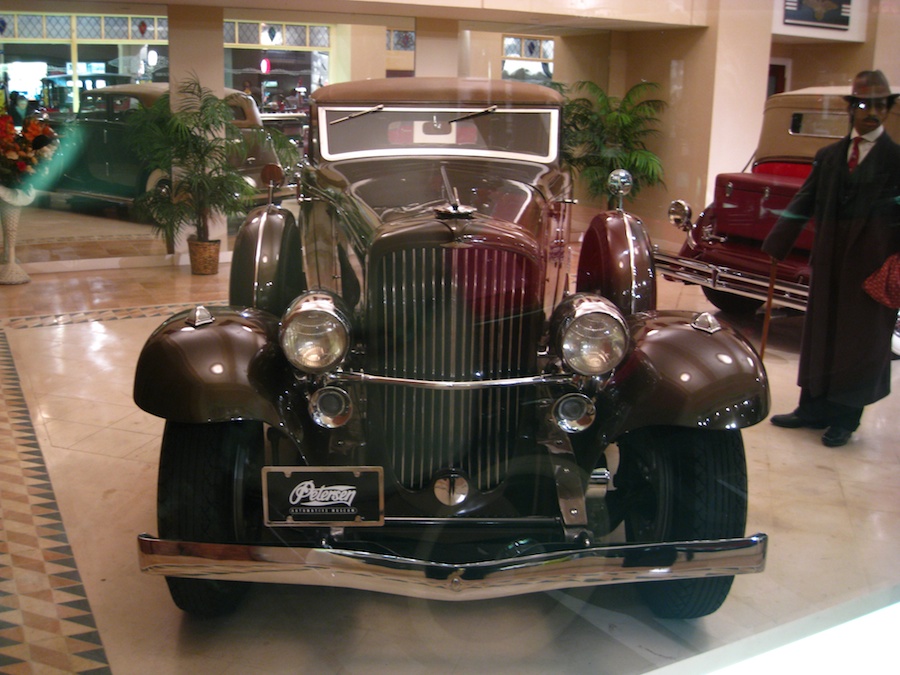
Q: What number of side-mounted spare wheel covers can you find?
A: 2